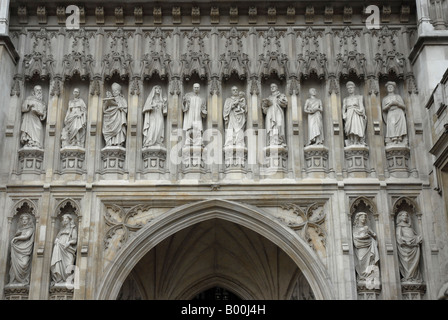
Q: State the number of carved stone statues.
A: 14